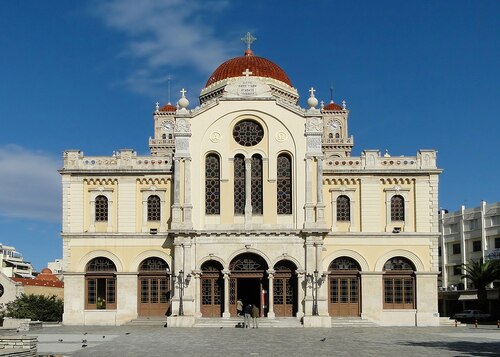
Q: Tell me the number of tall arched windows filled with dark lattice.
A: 4